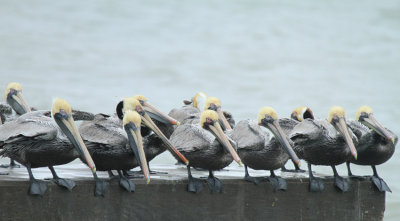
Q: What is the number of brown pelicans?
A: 12